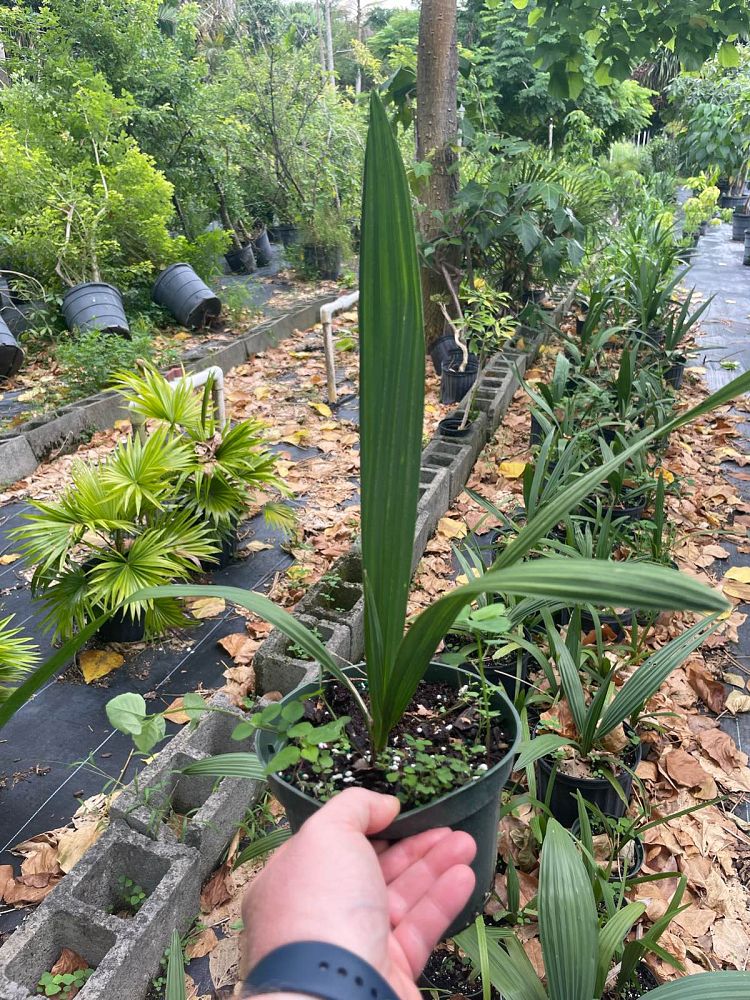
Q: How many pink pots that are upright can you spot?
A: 0